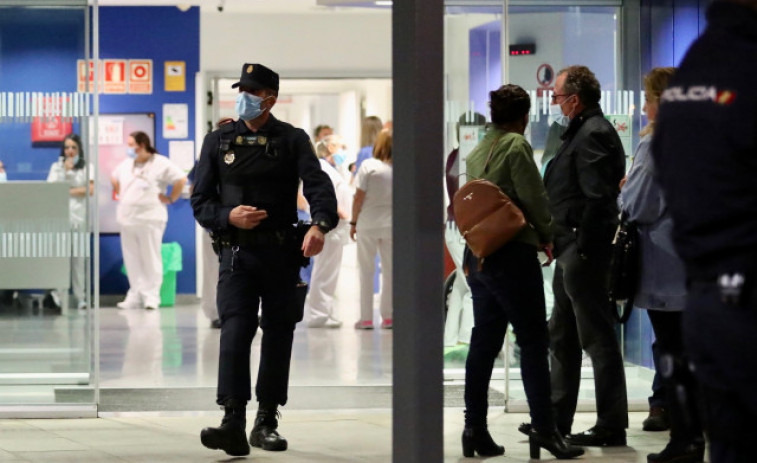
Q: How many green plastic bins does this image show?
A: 1